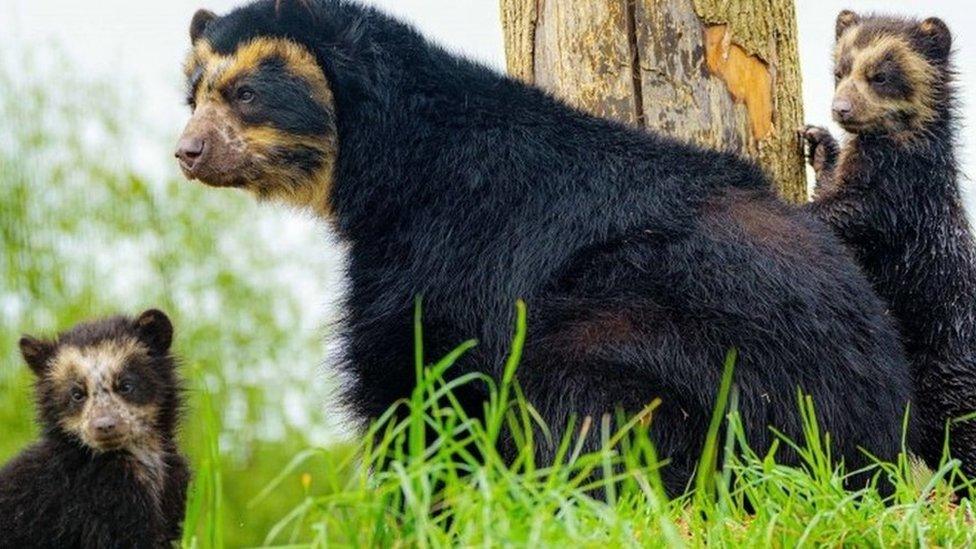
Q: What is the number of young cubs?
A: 2